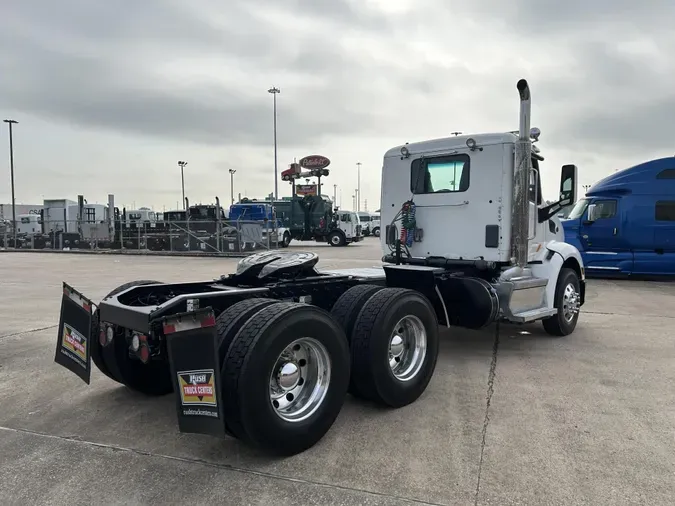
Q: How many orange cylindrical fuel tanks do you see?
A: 0